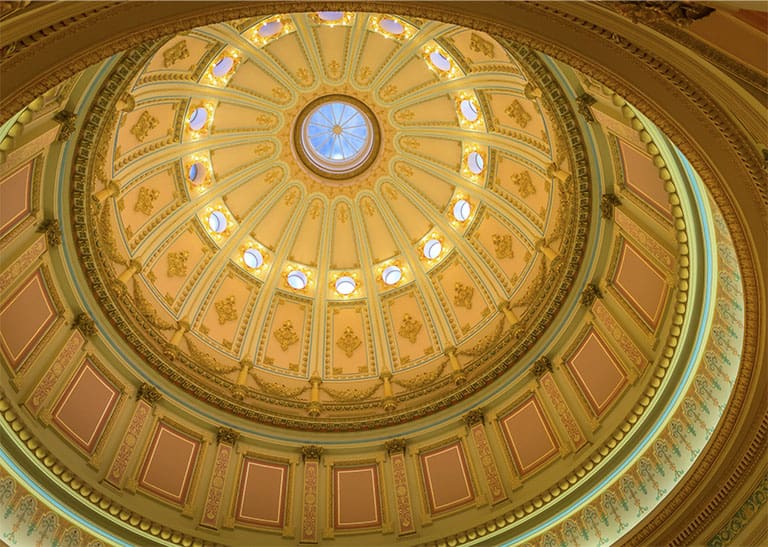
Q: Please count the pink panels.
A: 11